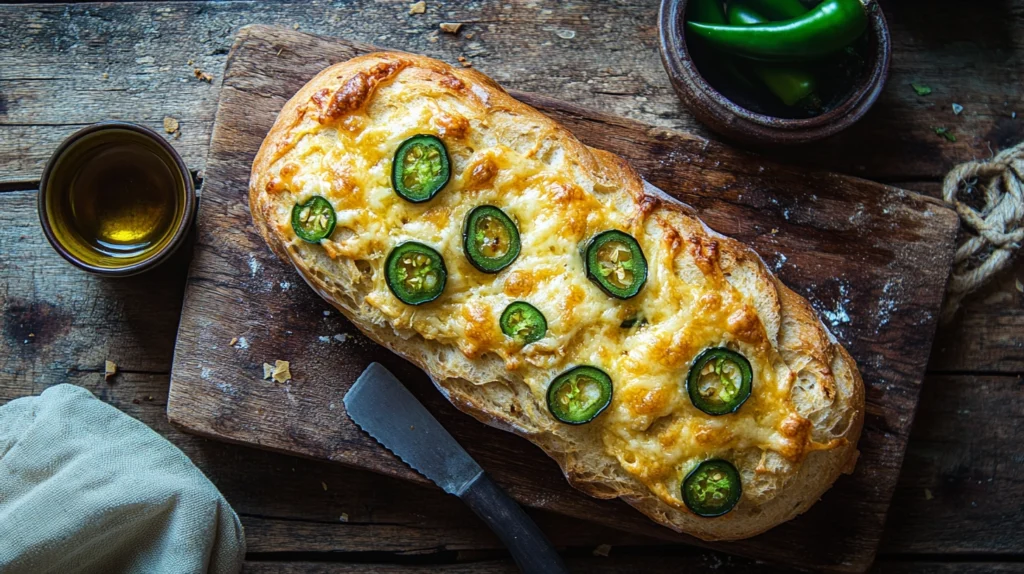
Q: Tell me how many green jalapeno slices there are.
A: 9